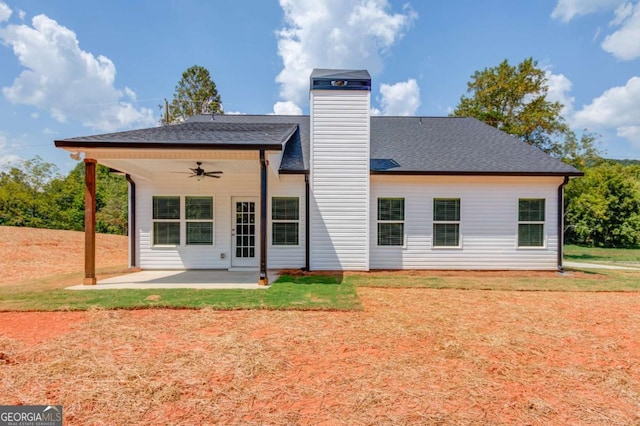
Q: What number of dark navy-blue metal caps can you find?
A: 1